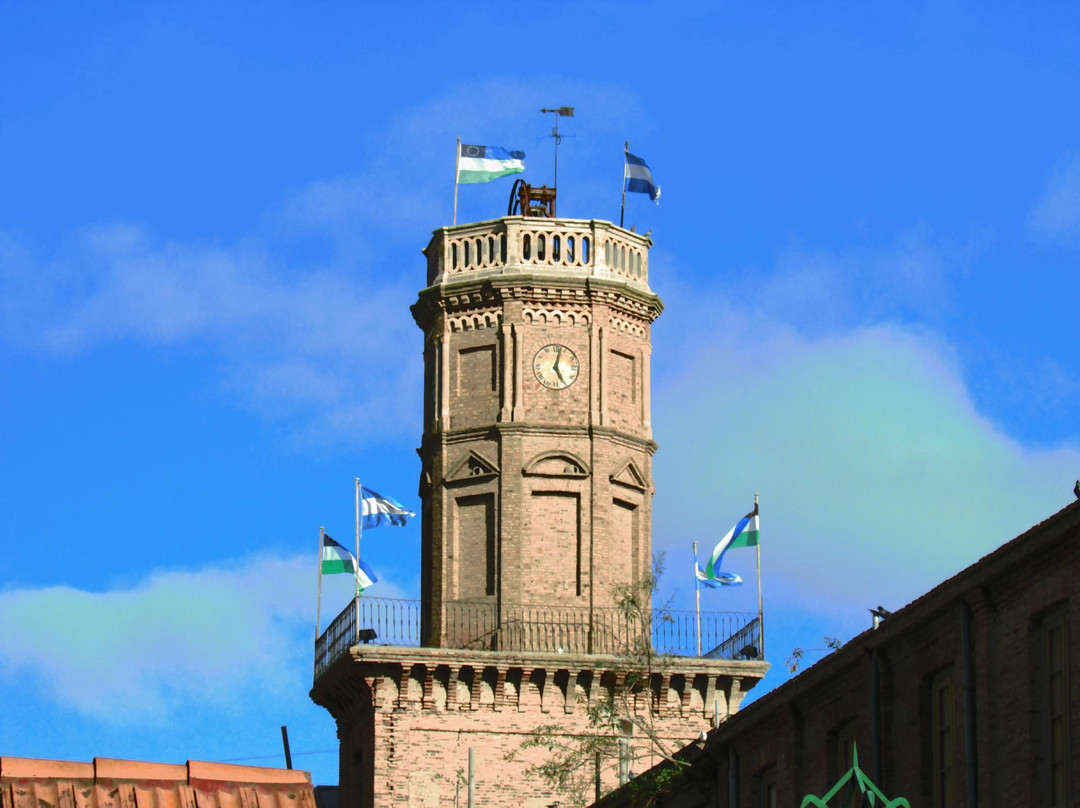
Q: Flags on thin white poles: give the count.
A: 6